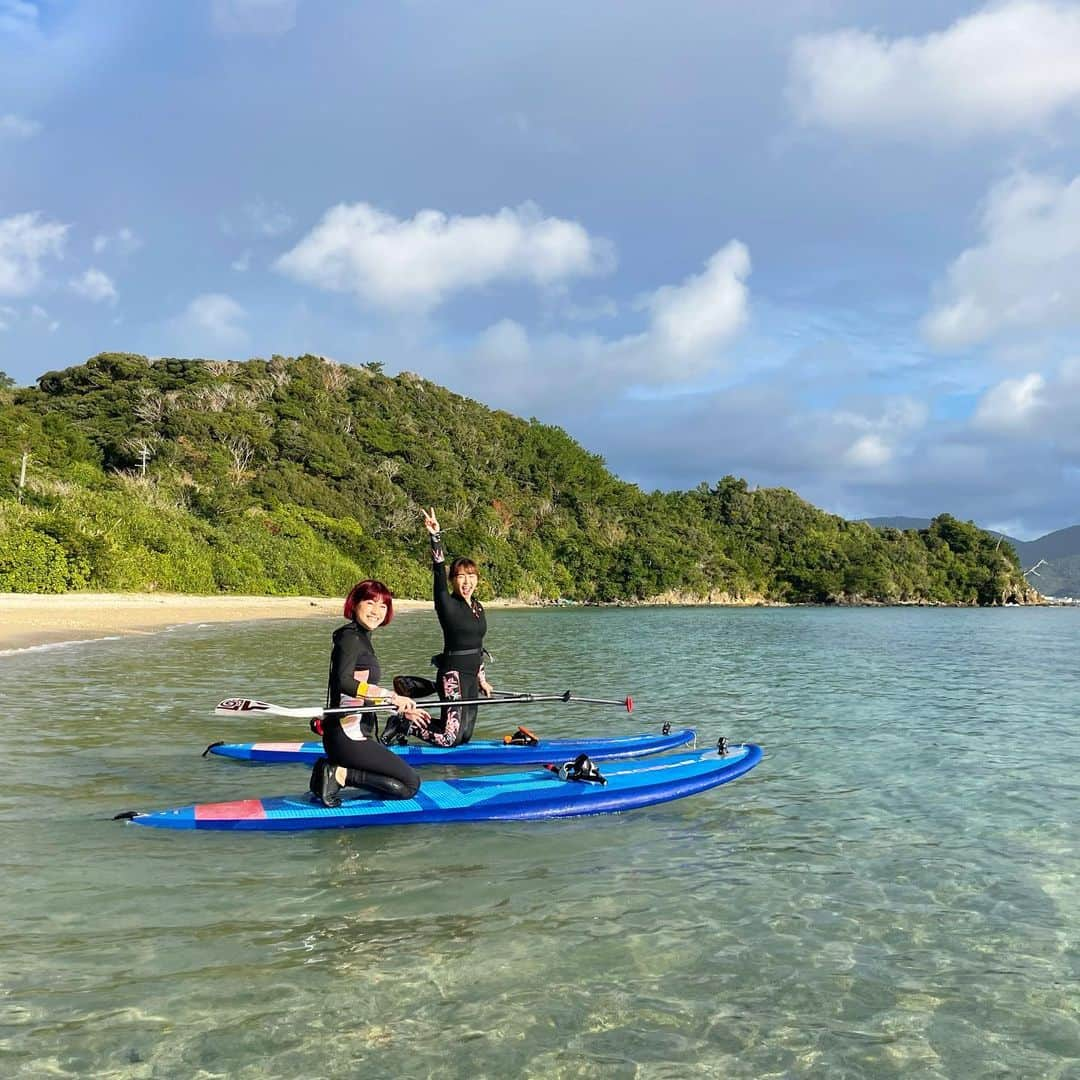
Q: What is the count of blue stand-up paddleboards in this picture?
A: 2